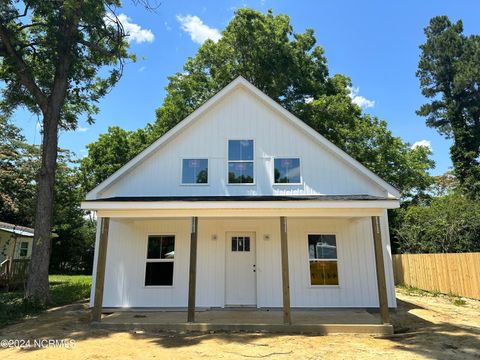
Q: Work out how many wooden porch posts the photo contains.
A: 4